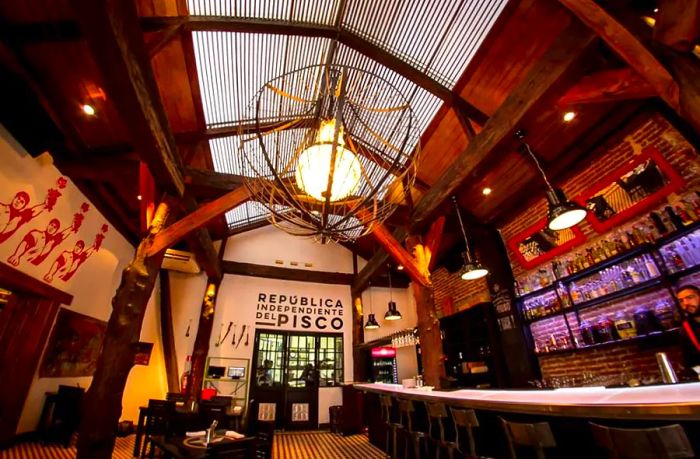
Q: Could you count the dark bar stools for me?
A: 6